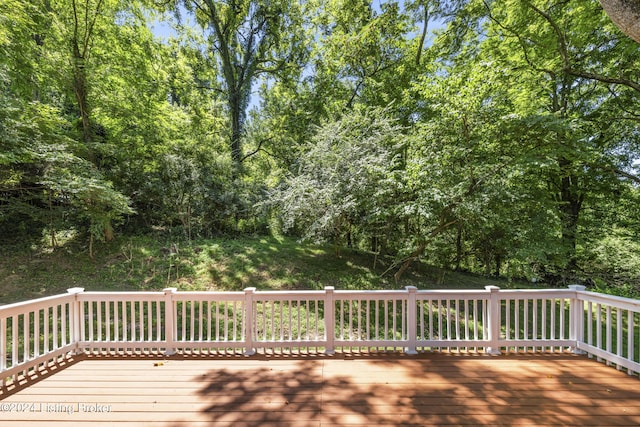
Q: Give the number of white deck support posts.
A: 7